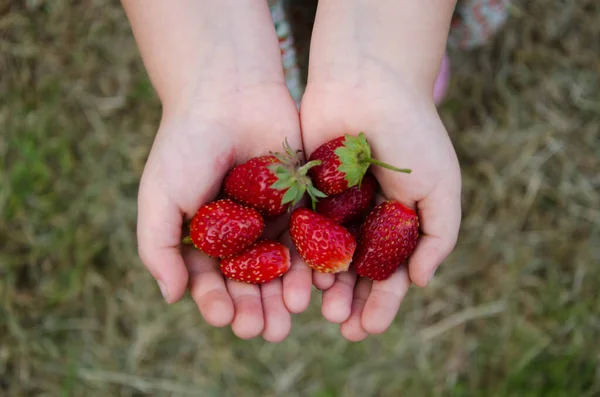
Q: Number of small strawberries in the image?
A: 7